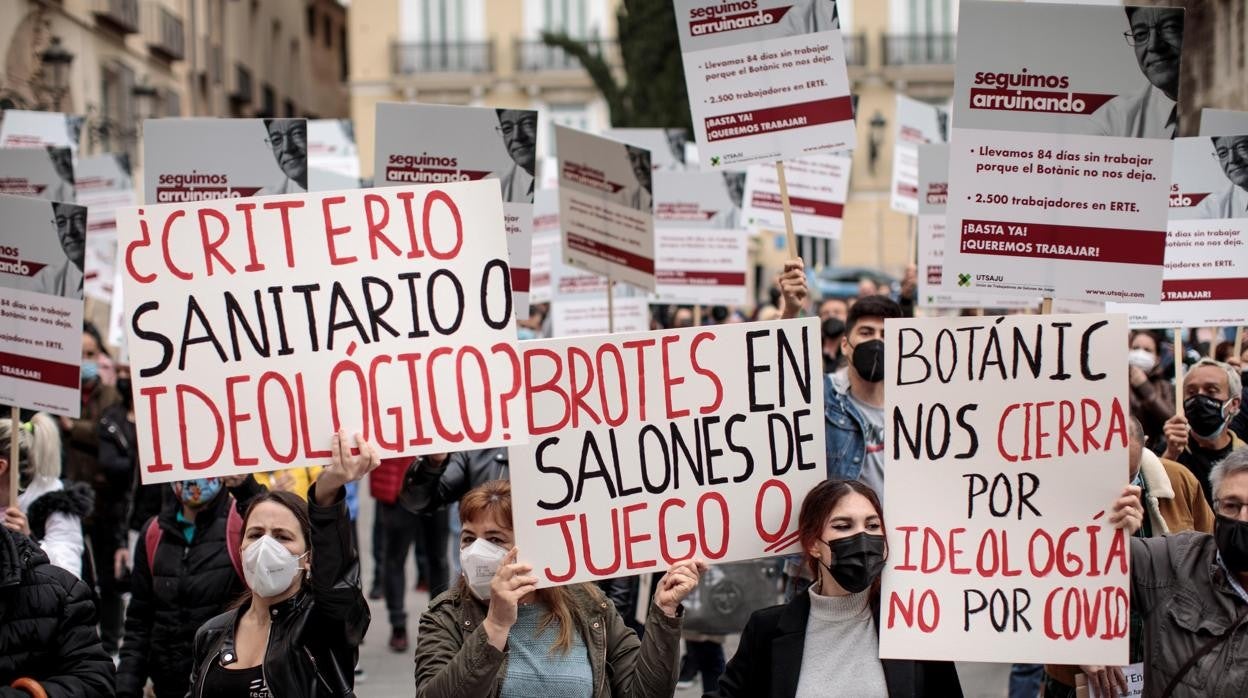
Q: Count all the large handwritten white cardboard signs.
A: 3